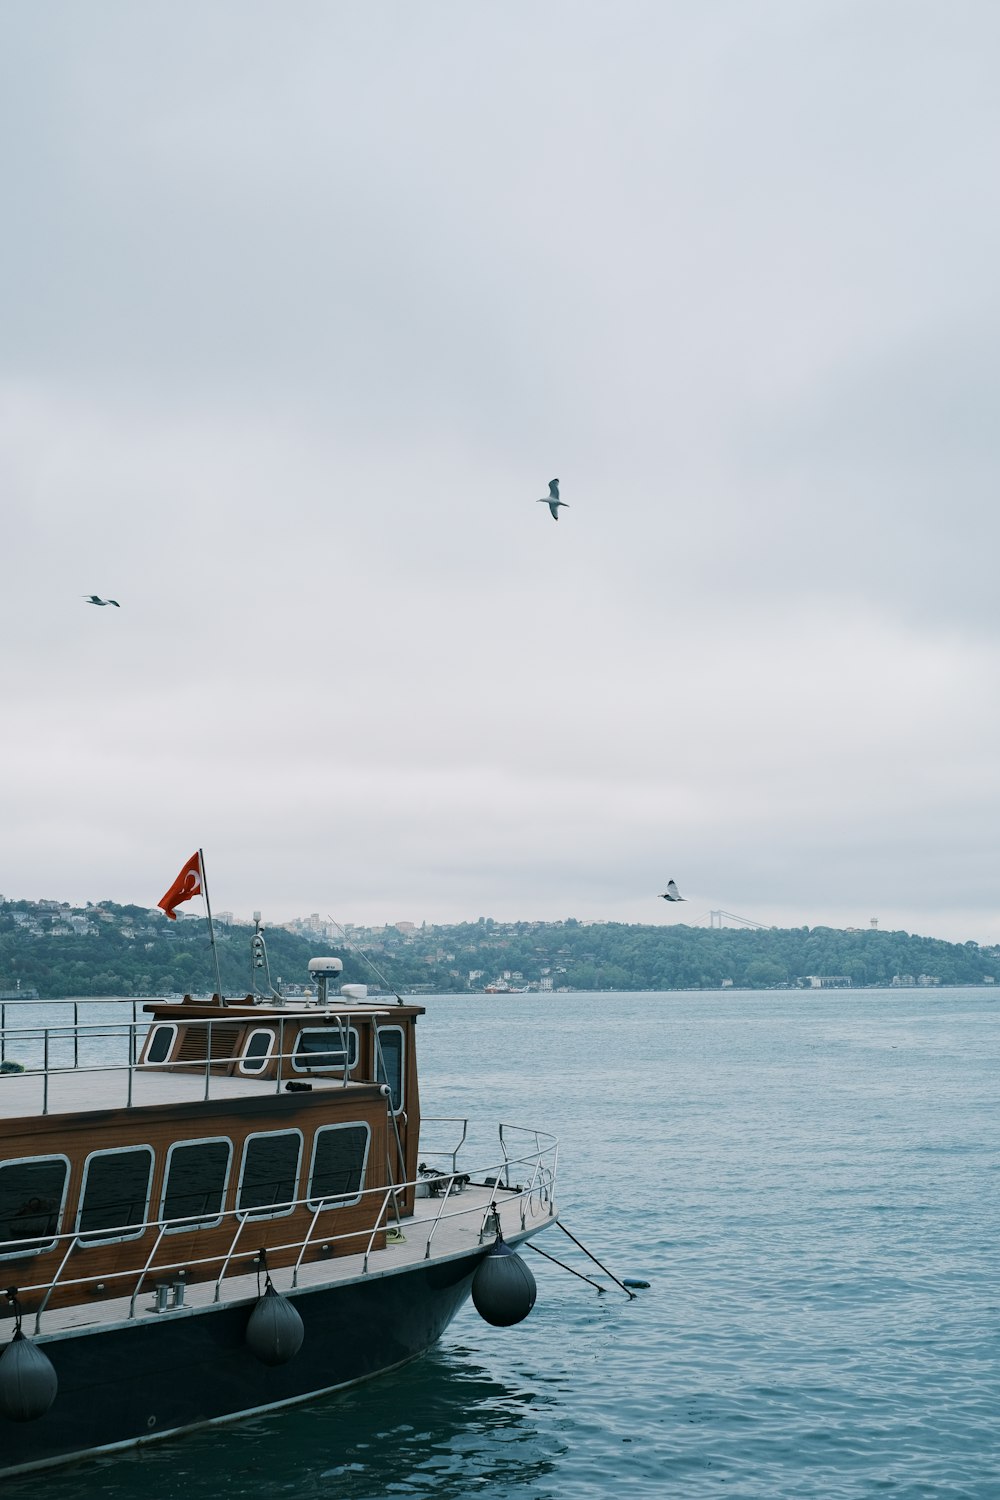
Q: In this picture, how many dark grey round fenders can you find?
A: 3